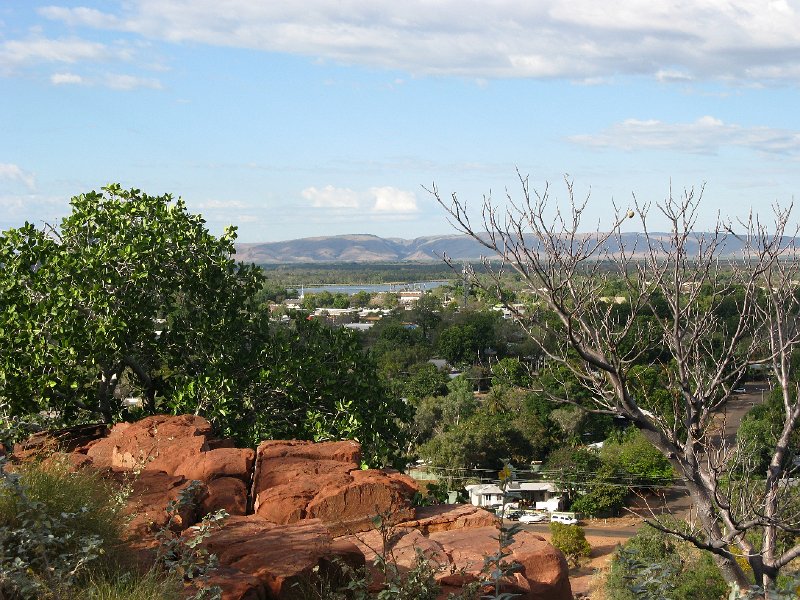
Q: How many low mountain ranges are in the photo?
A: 1